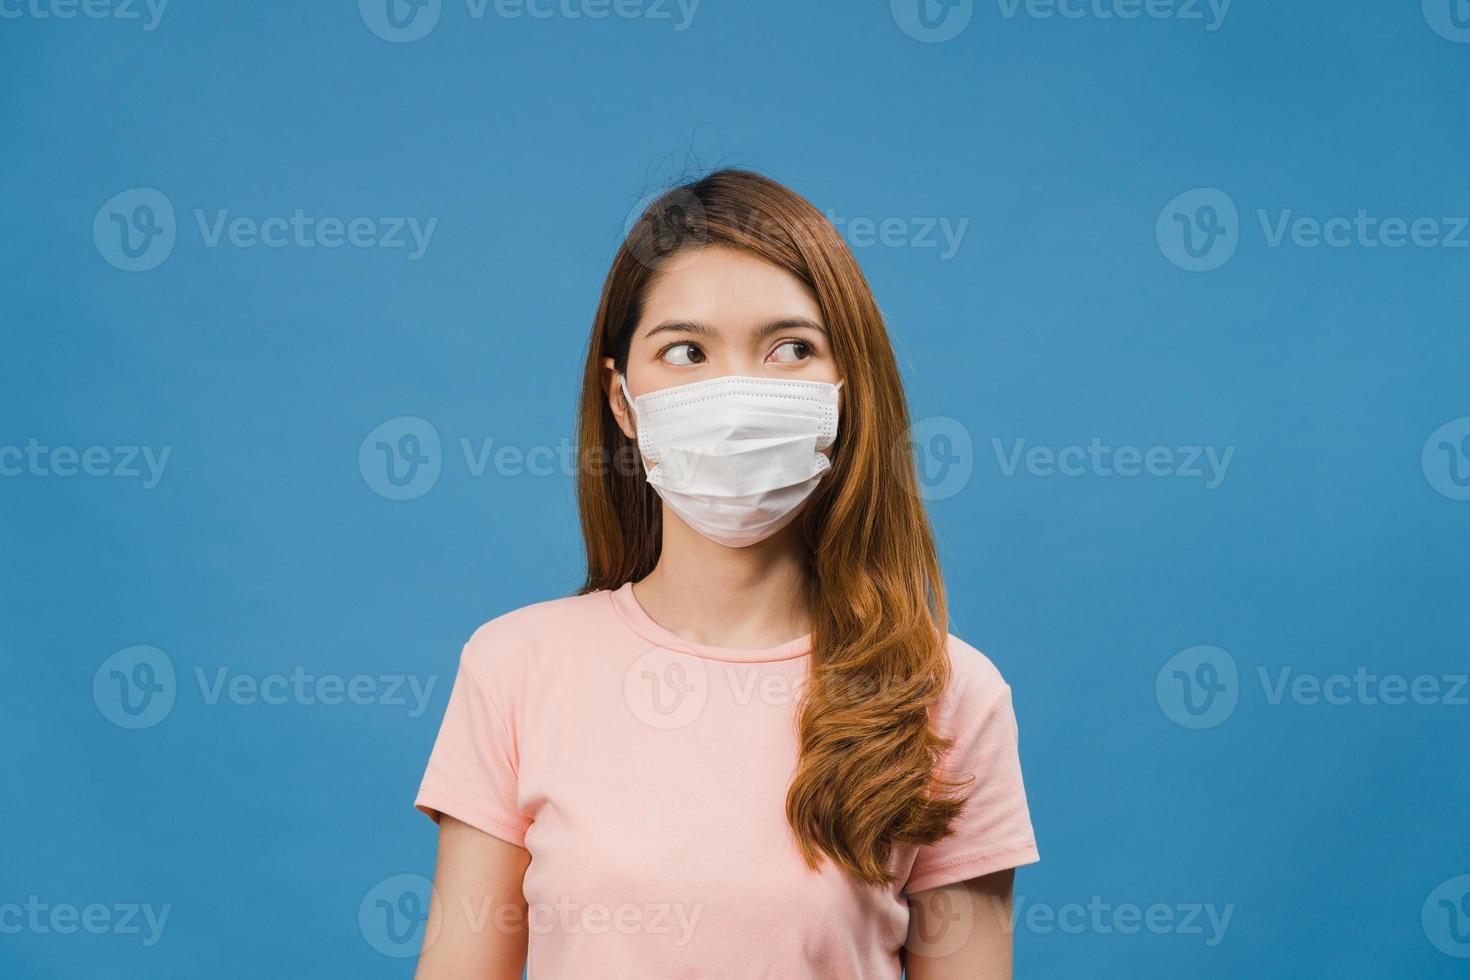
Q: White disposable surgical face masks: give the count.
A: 1